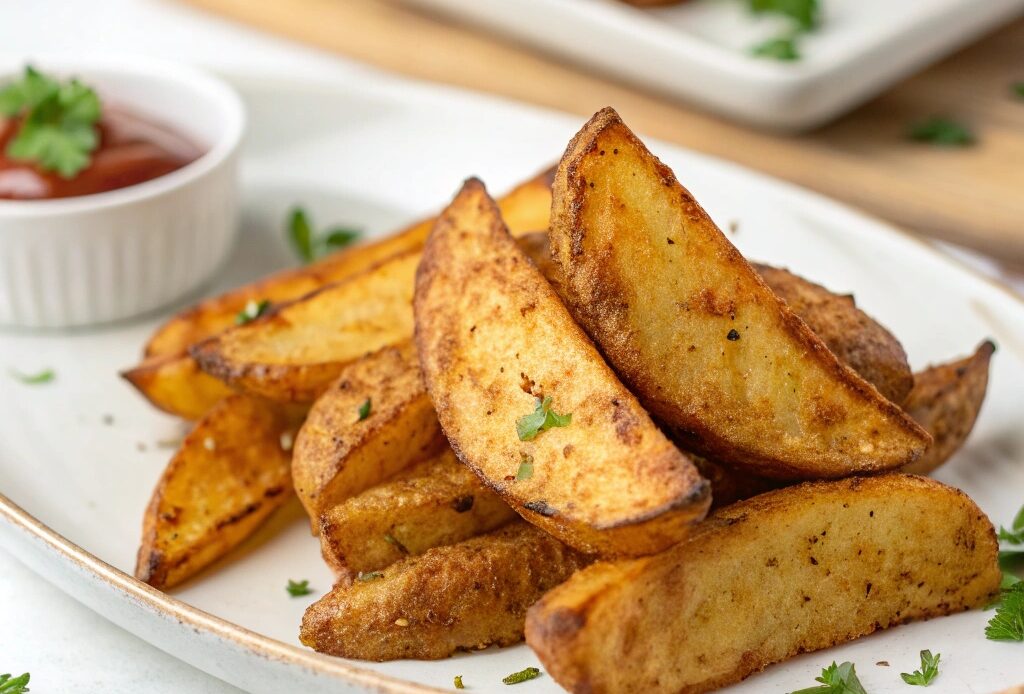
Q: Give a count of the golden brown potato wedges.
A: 12